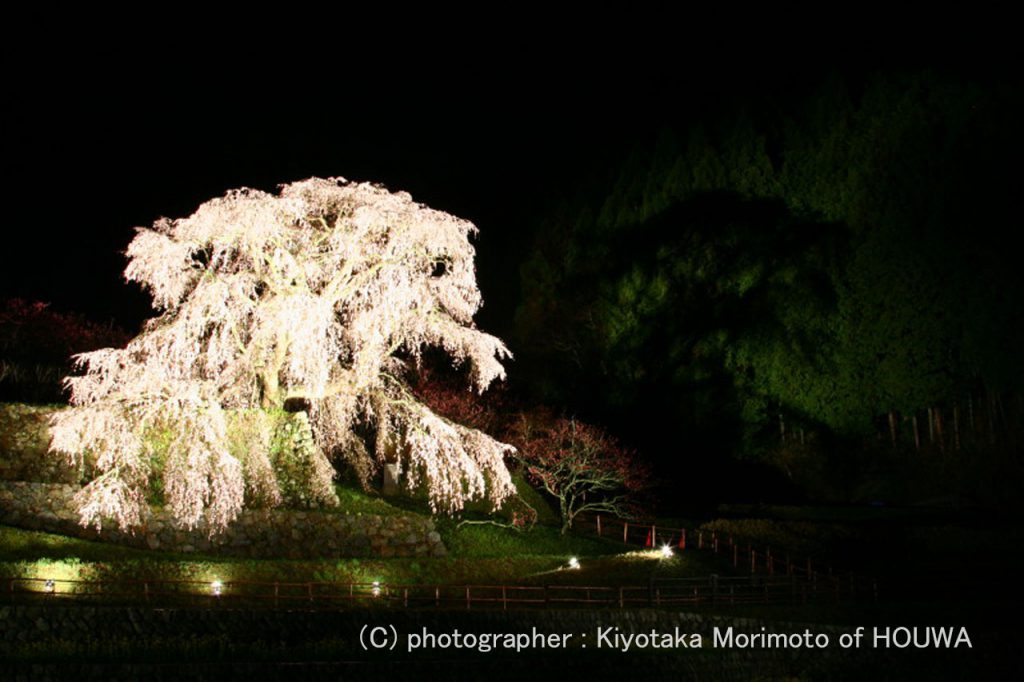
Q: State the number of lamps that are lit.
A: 5